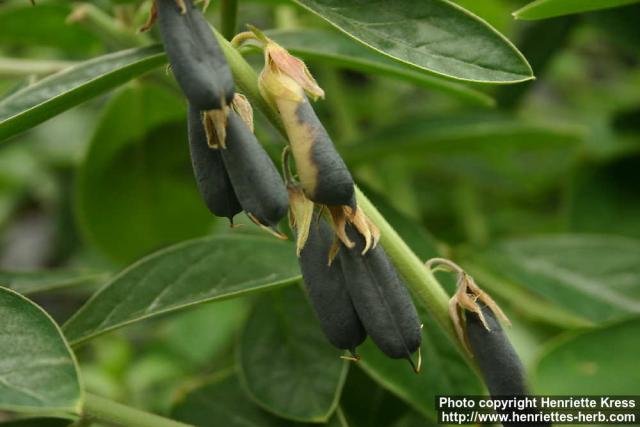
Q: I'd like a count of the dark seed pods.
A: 7